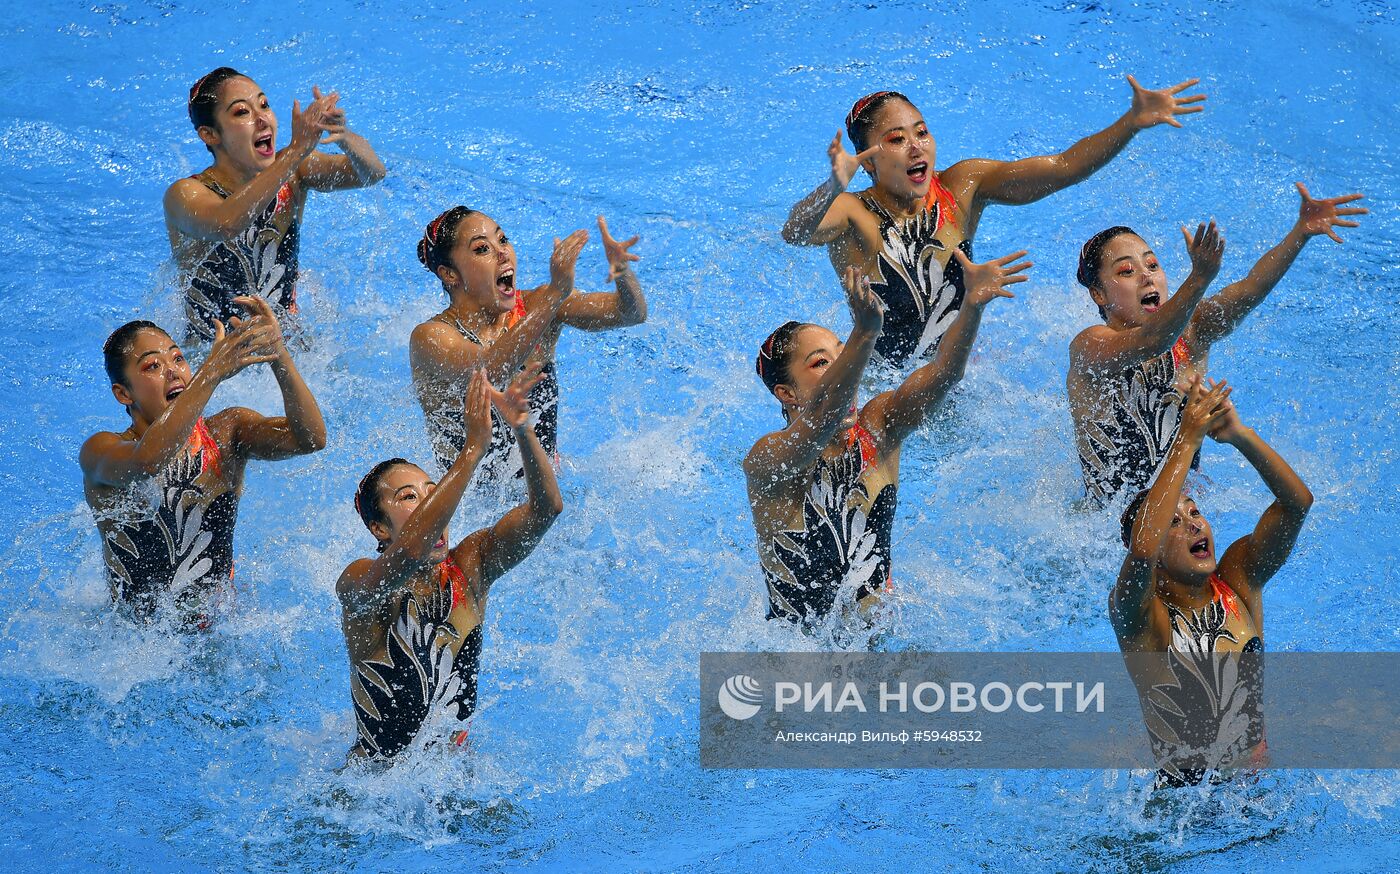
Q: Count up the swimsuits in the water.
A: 8